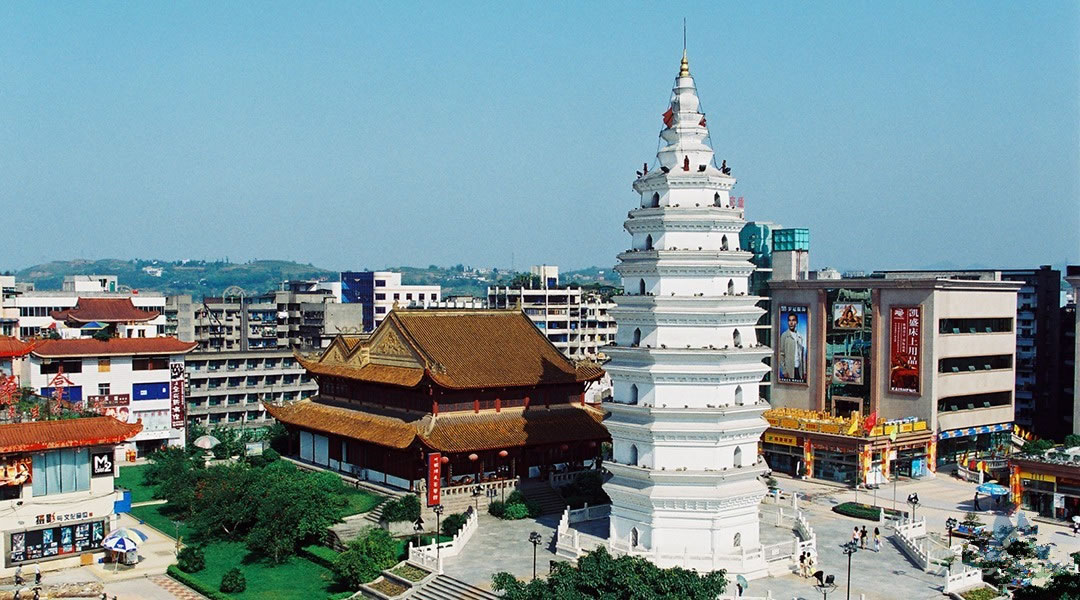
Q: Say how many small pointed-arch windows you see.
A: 14